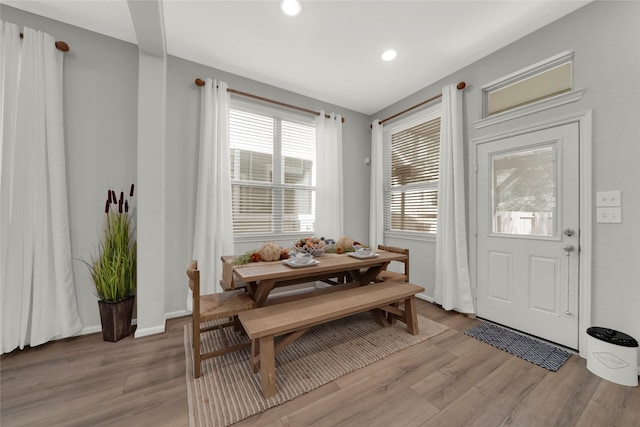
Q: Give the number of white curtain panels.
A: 5